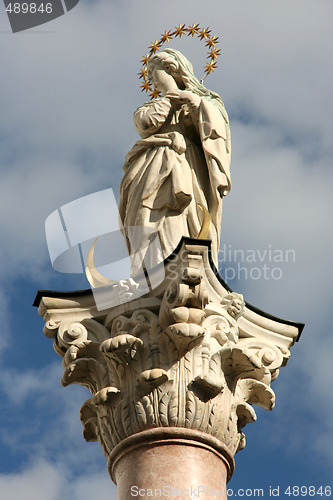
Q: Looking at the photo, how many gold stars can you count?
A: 12